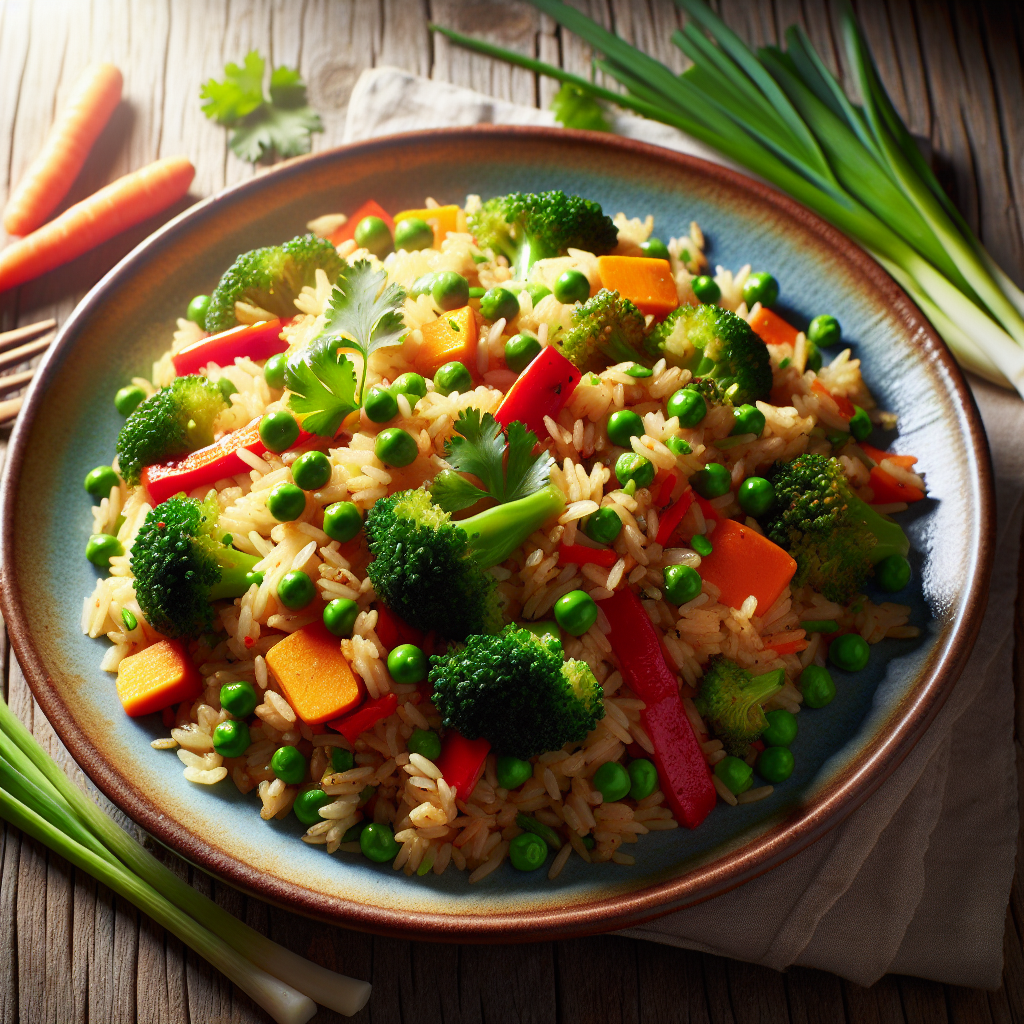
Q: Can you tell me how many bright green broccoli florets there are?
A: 10